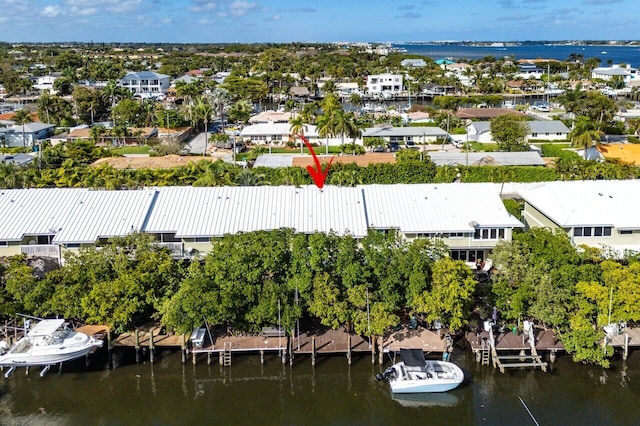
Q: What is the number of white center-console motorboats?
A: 2